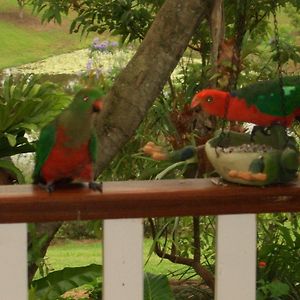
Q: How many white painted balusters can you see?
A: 3